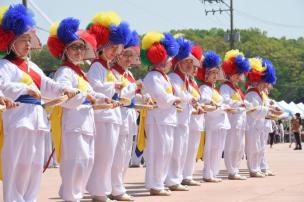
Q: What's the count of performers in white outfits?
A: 11